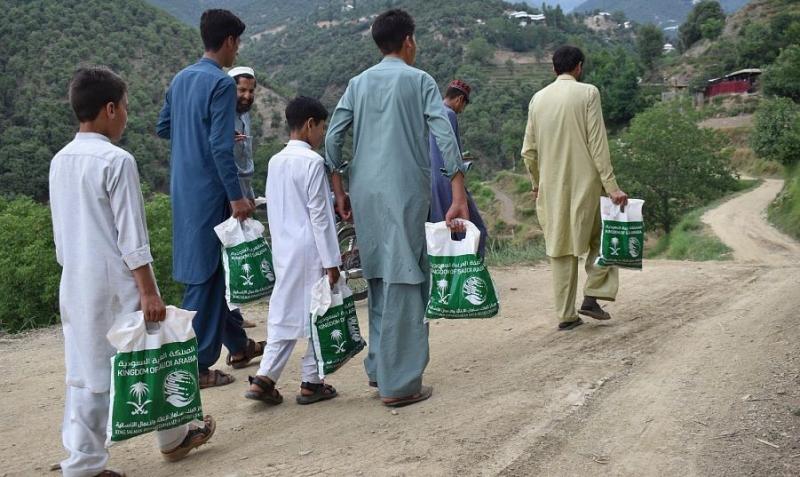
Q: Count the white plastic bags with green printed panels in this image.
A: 5